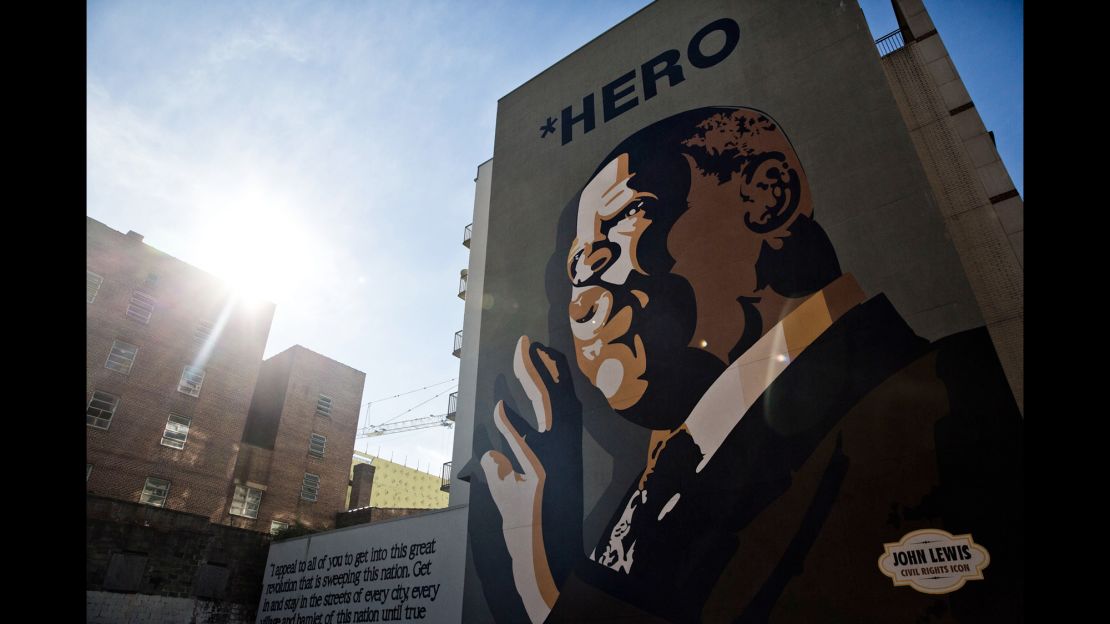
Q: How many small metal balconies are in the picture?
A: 5